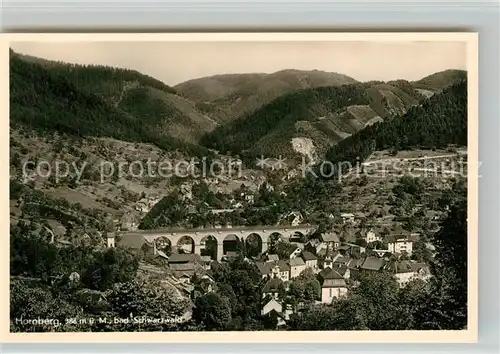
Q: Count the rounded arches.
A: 7